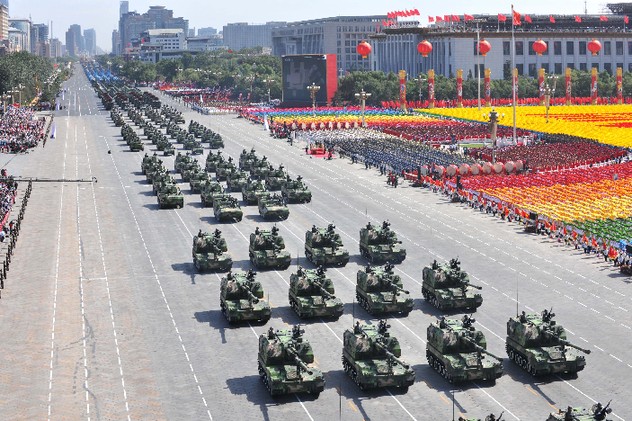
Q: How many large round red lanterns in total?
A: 5